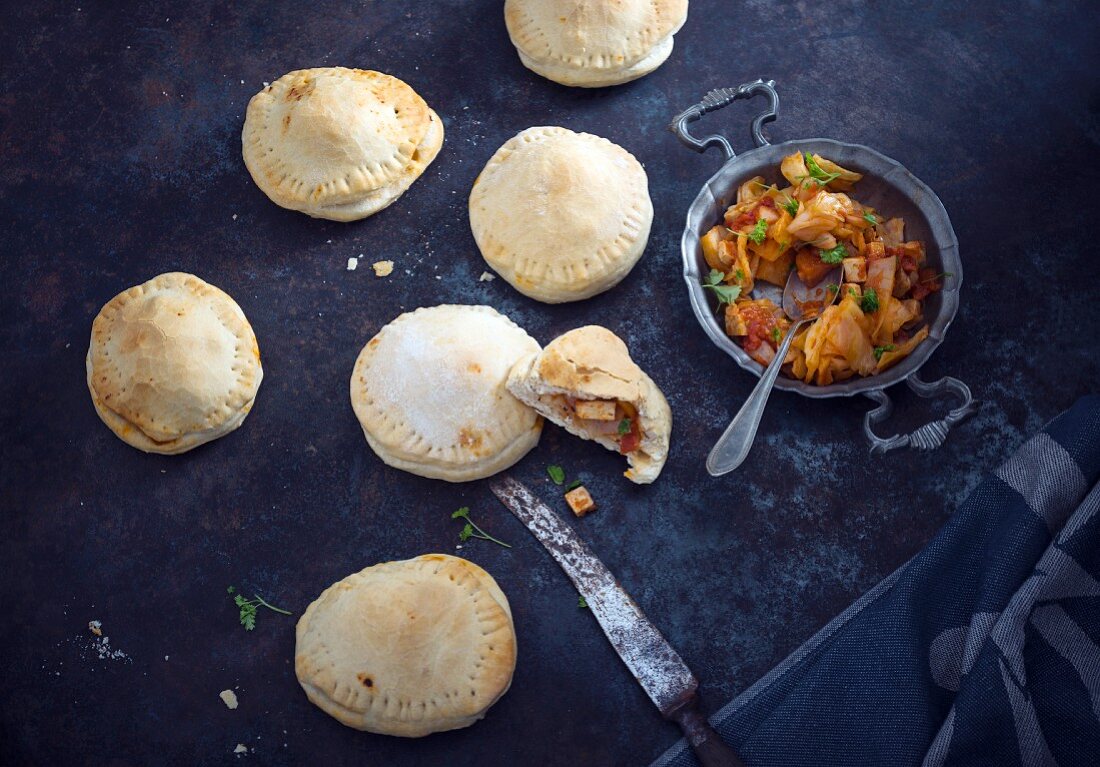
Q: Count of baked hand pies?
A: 7